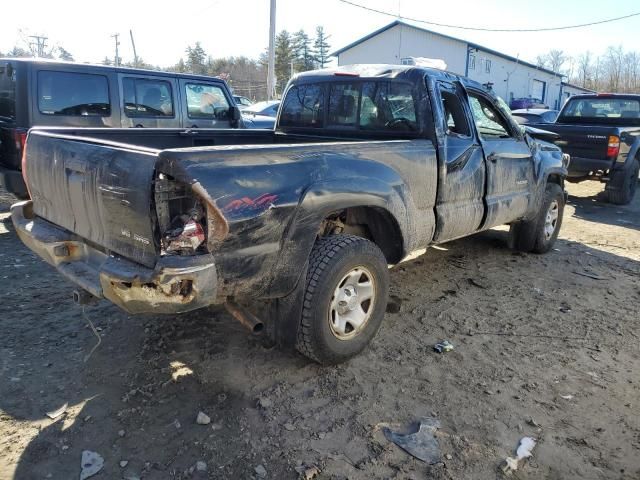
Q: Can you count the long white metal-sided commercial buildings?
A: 1